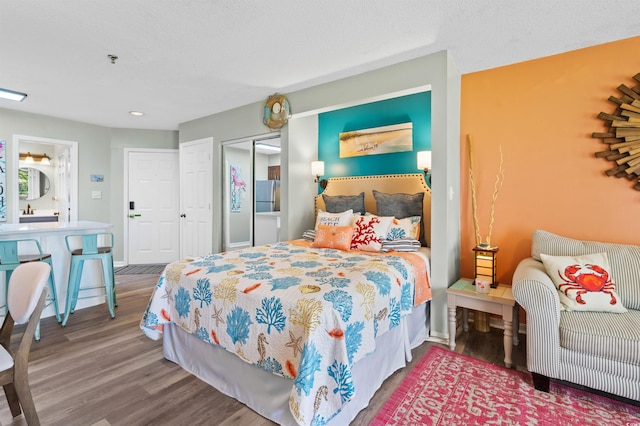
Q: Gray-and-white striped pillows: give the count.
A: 2